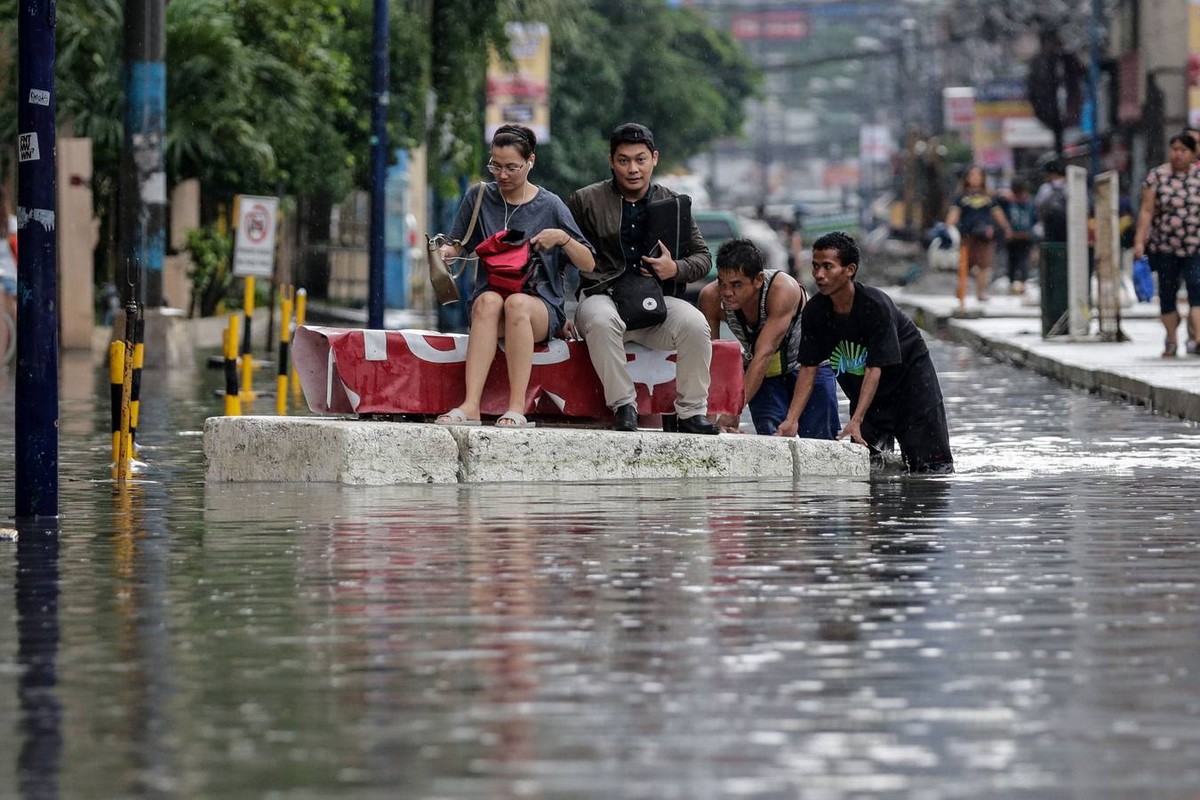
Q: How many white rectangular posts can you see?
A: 2